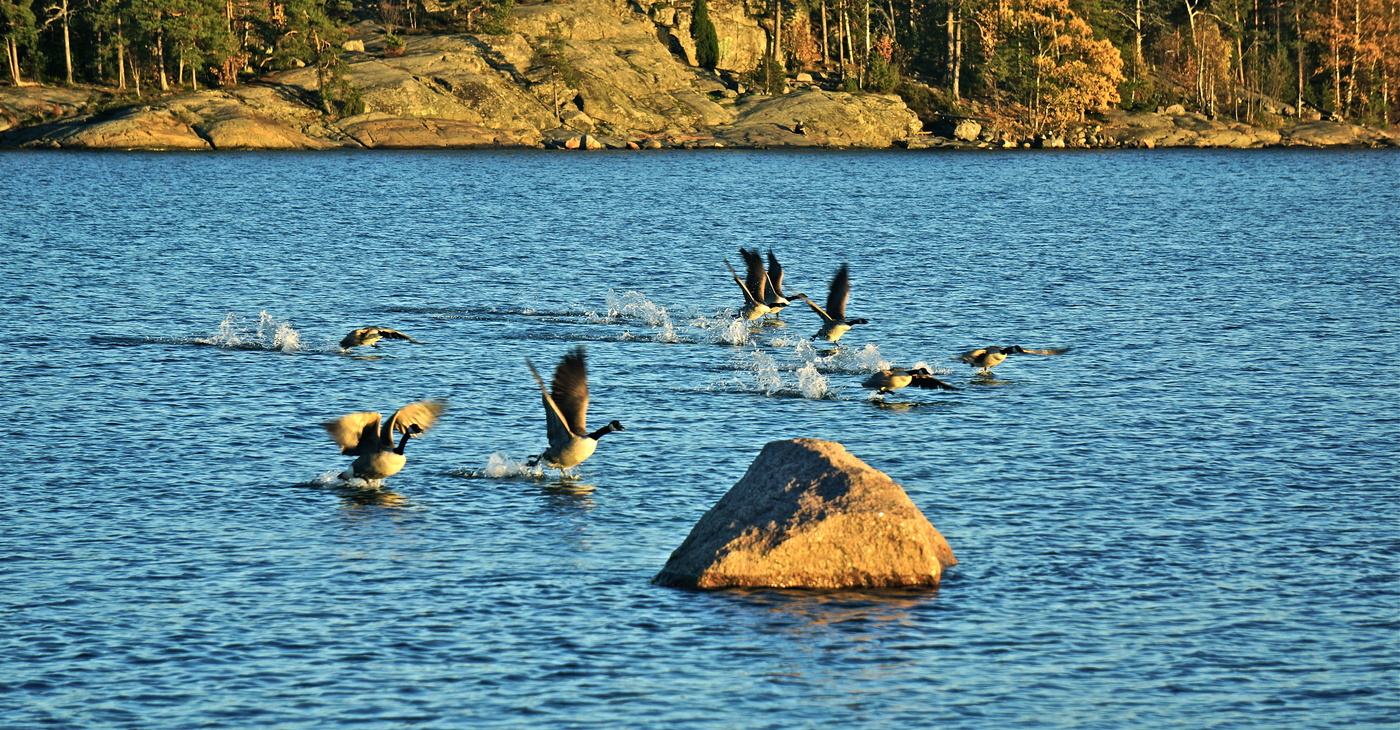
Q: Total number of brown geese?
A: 8